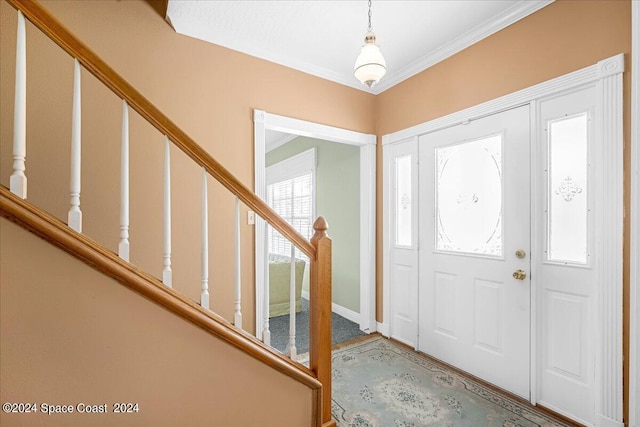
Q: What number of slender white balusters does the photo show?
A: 8